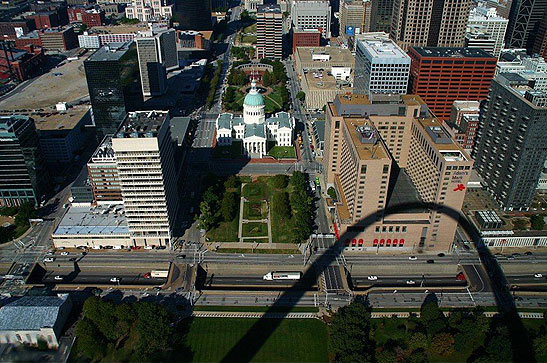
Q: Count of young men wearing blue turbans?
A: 0